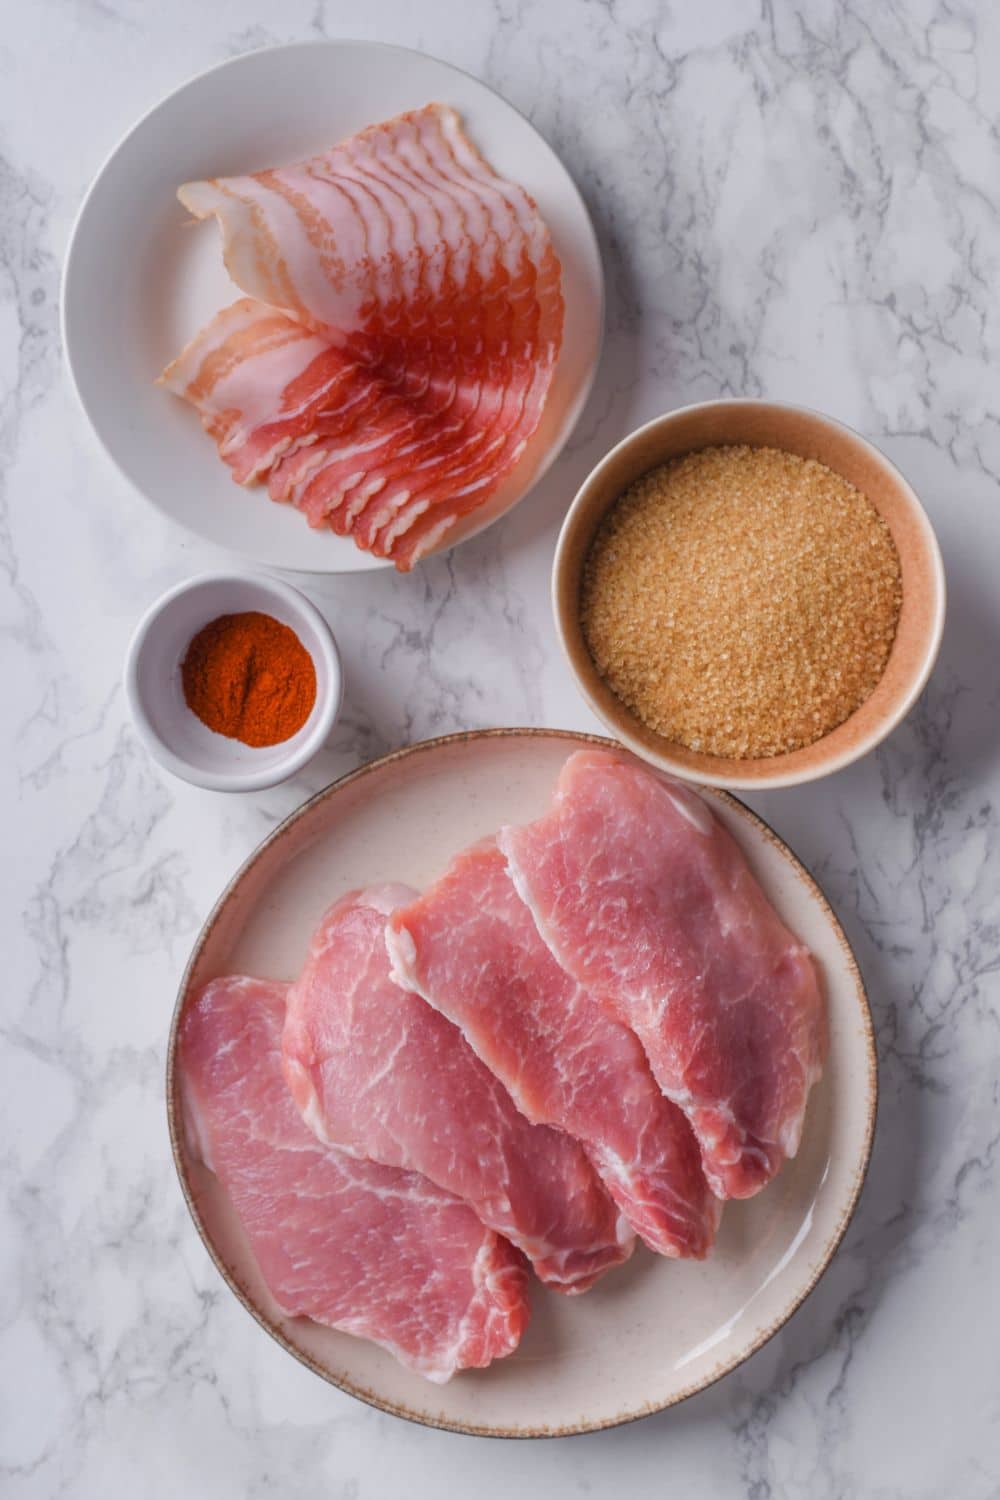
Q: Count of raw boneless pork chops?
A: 4